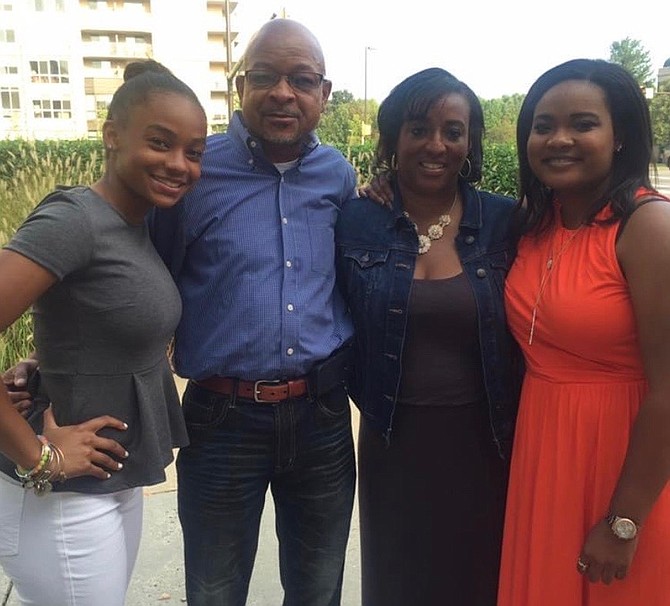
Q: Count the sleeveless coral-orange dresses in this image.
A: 1